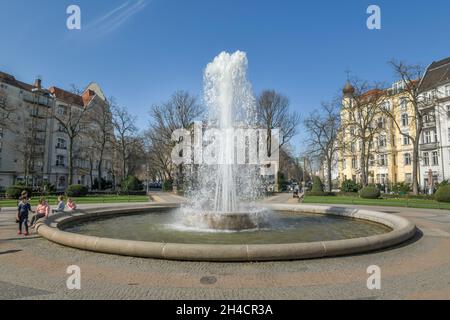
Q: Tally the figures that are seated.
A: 3